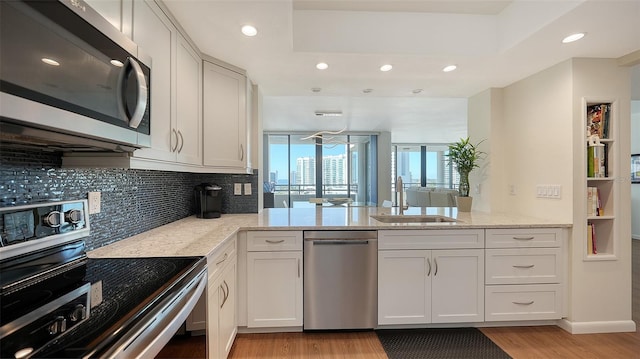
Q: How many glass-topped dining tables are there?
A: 1